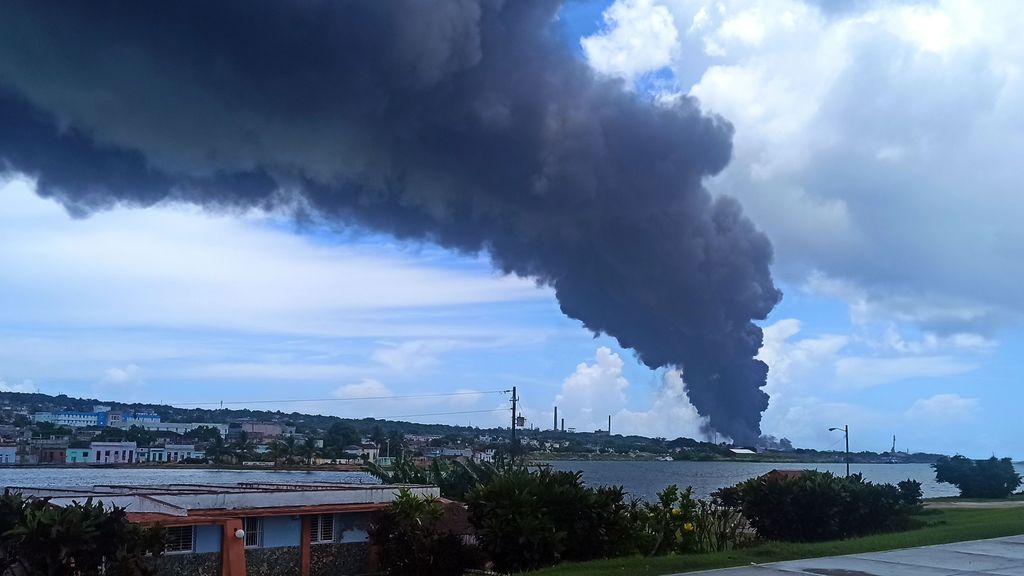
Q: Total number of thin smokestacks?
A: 3